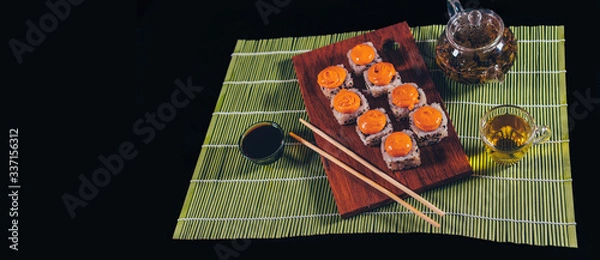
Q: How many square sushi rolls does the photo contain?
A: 8